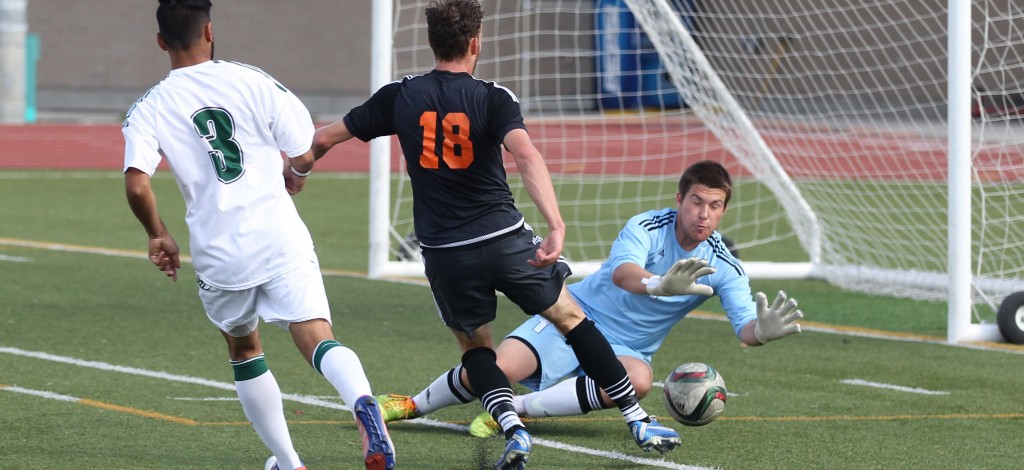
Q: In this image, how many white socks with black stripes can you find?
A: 2